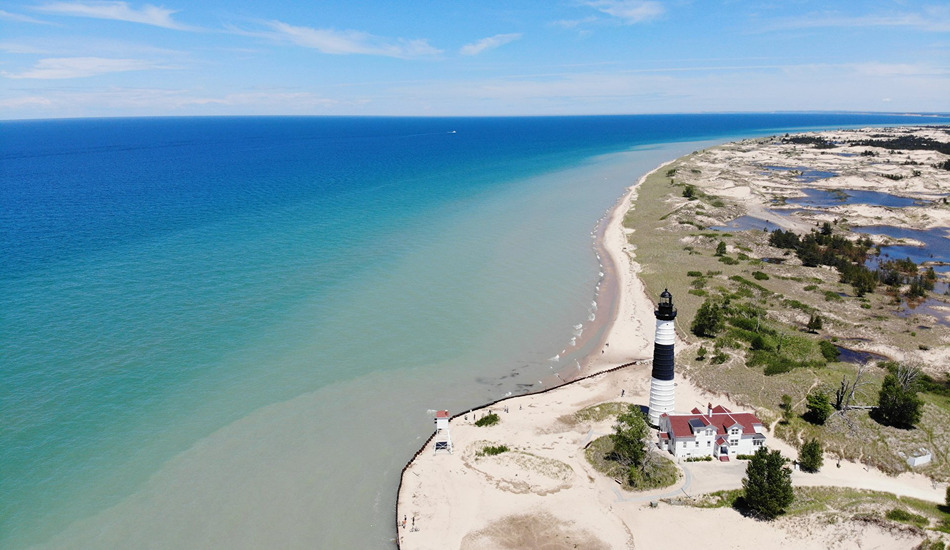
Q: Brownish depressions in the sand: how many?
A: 1